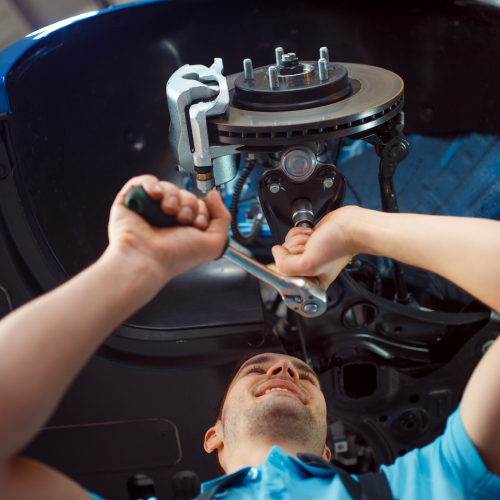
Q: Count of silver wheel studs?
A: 5